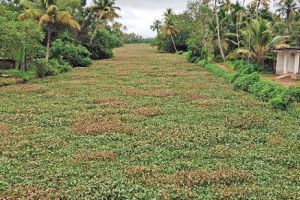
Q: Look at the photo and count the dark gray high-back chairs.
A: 0